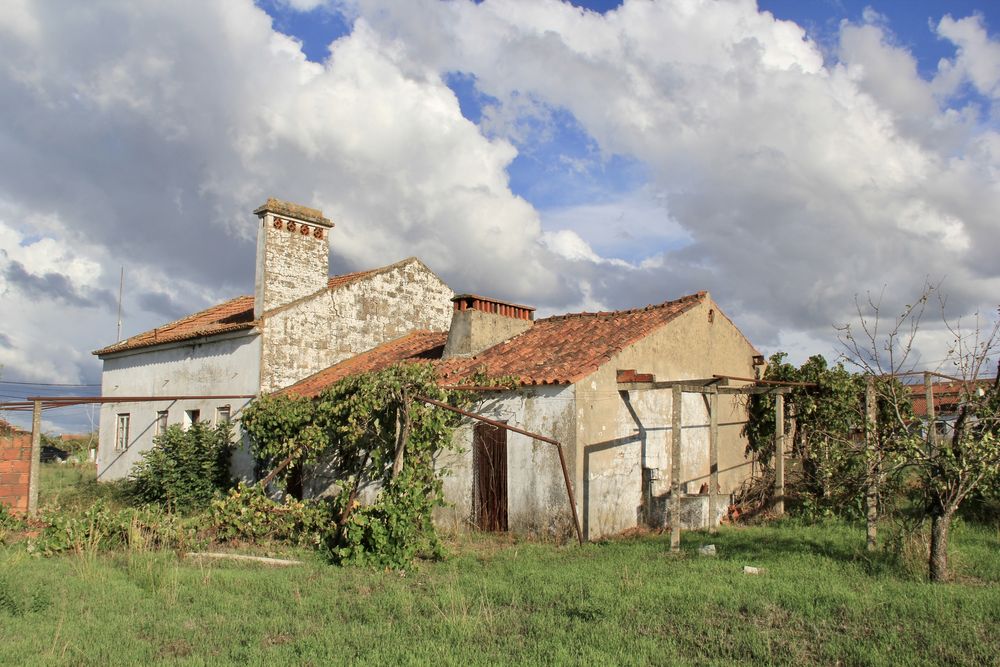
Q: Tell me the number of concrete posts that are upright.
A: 6